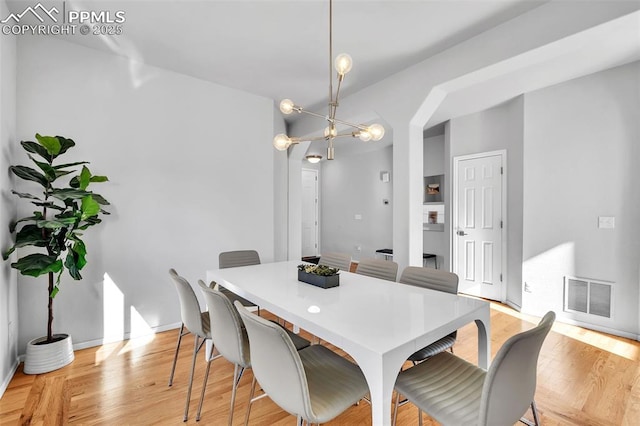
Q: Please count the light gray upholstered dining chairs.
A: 8